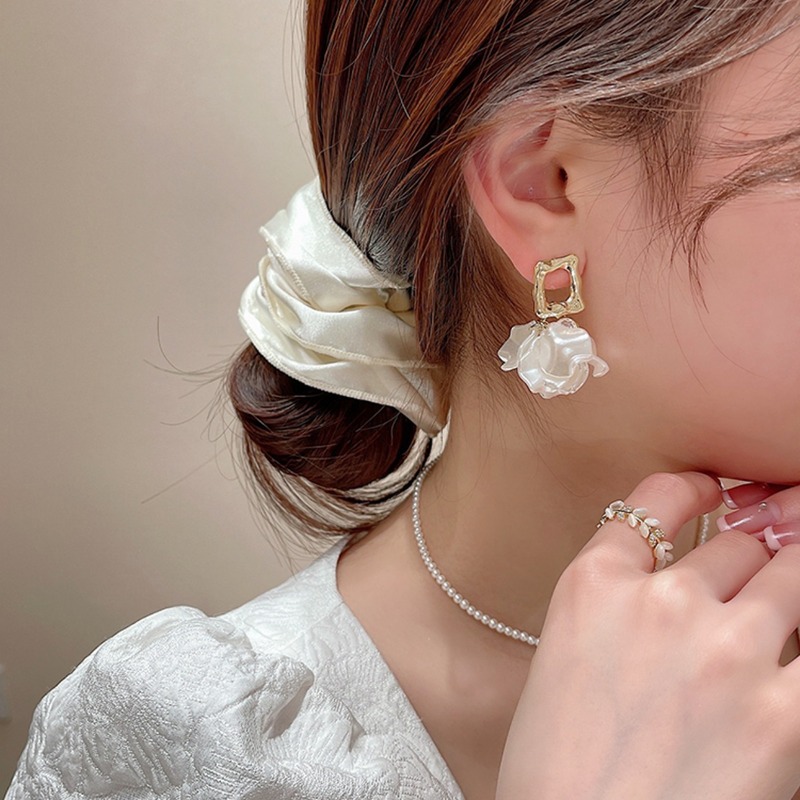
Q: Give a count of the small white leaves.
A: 10